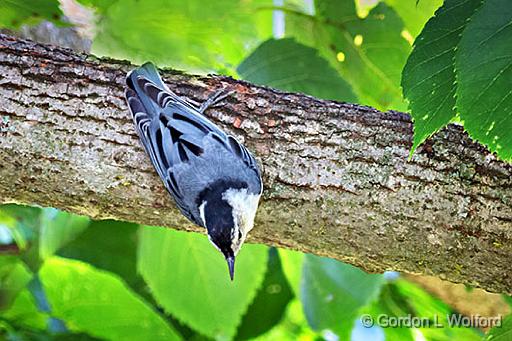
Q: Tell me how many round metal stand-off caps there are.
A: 0